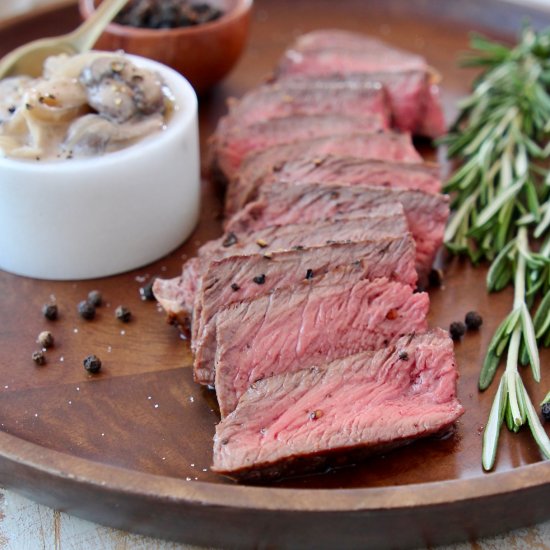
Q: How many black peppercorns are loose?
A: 12